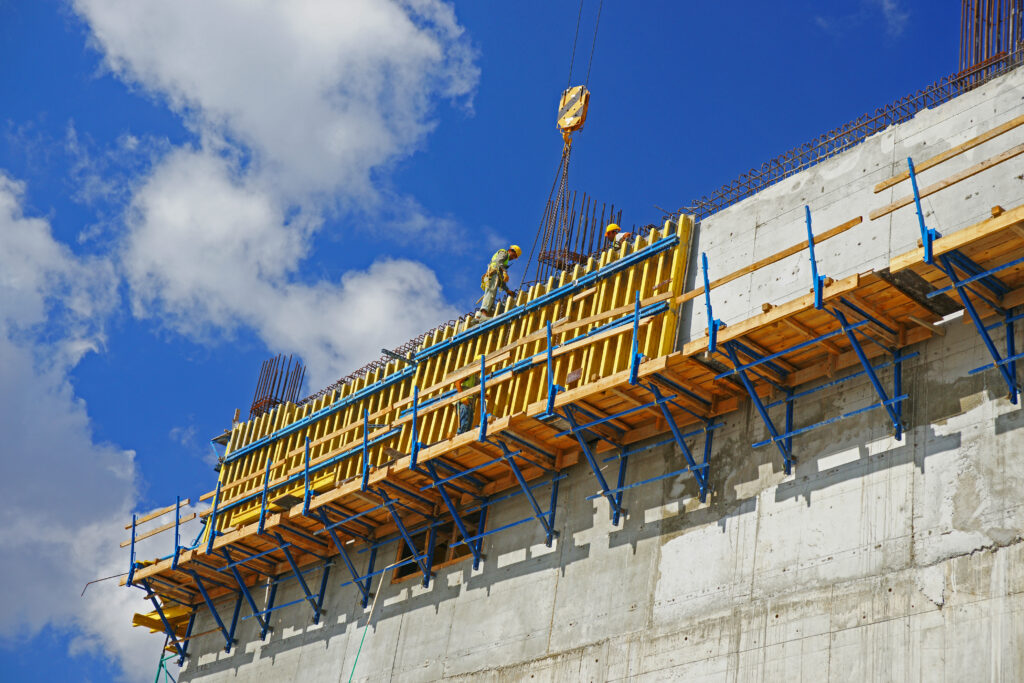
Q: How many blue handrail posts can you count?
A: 13